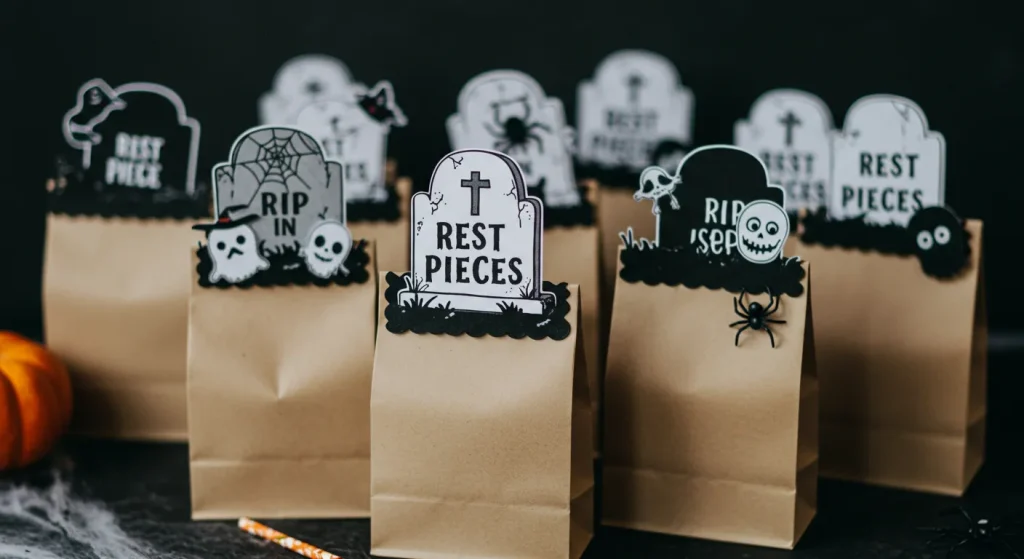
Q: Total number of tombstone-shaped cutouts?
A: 10